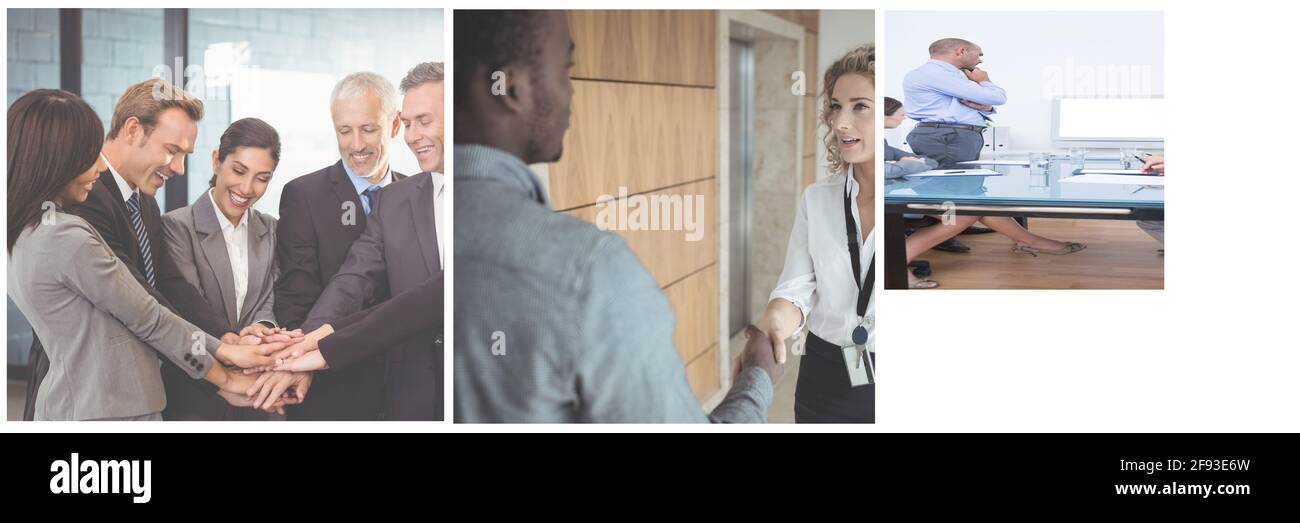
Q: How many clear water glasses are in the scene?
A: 3